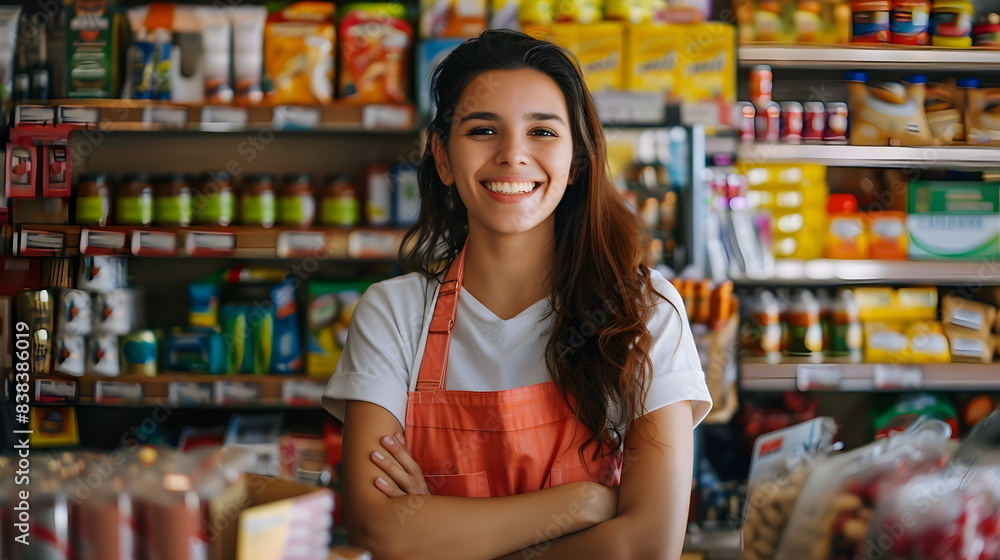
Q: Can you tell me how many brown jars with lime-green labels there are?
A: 7